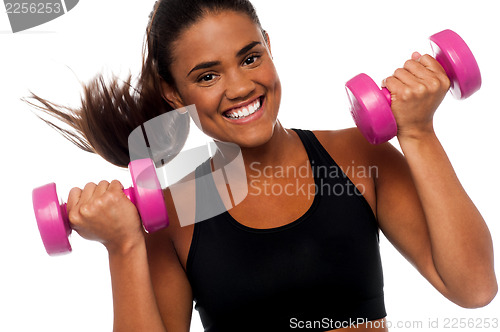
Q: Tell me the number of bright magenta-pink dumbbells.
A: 2